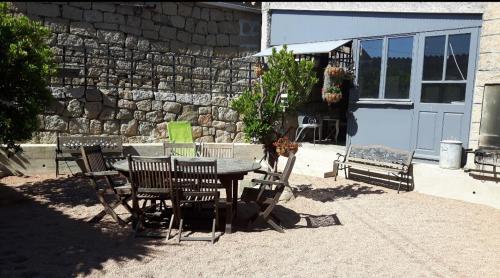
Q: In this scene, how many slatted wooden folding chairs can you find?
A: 6